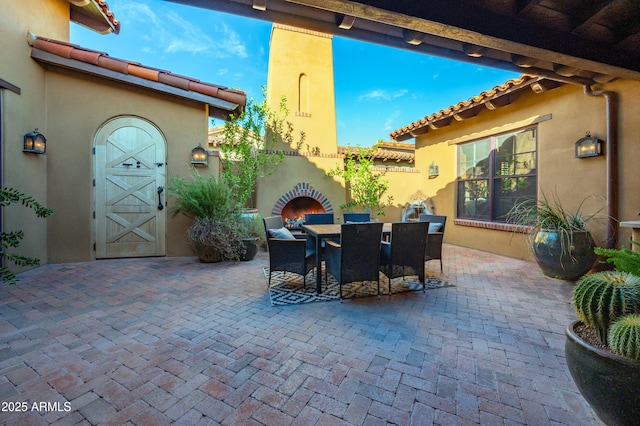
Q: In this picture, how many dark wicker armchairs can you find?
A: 6